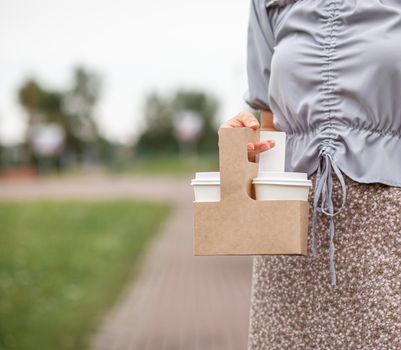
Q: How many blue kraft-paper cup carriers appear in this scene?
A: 0